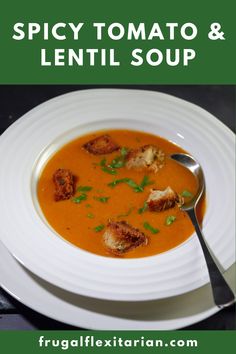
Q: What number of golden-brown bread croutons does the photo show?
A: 5